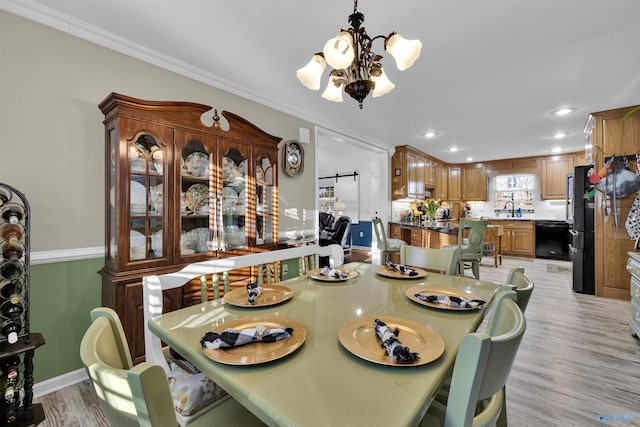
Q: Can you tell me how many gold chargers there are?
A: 6